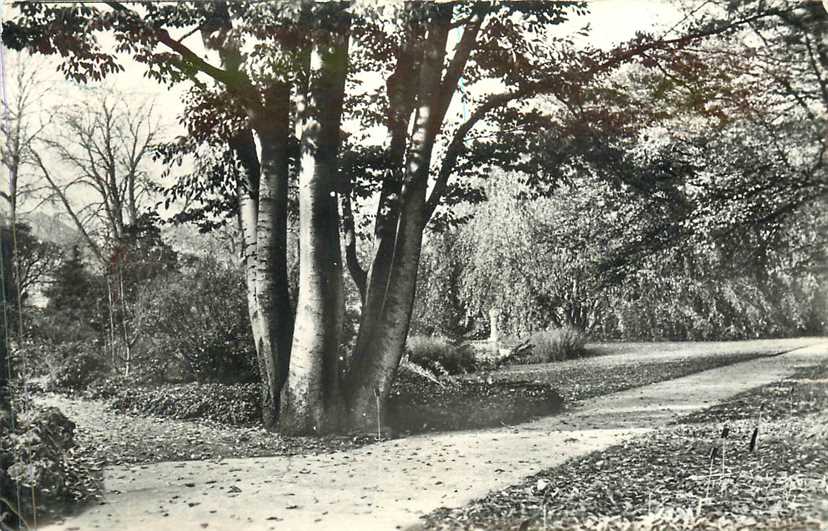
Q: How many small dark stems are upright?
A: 3